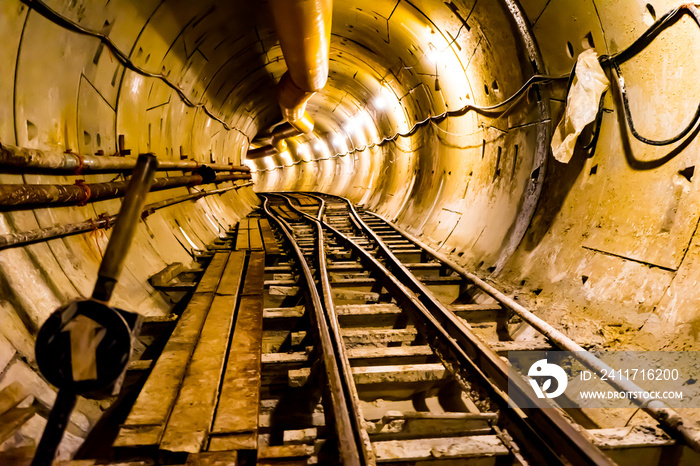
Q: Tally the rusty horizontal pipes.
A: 3